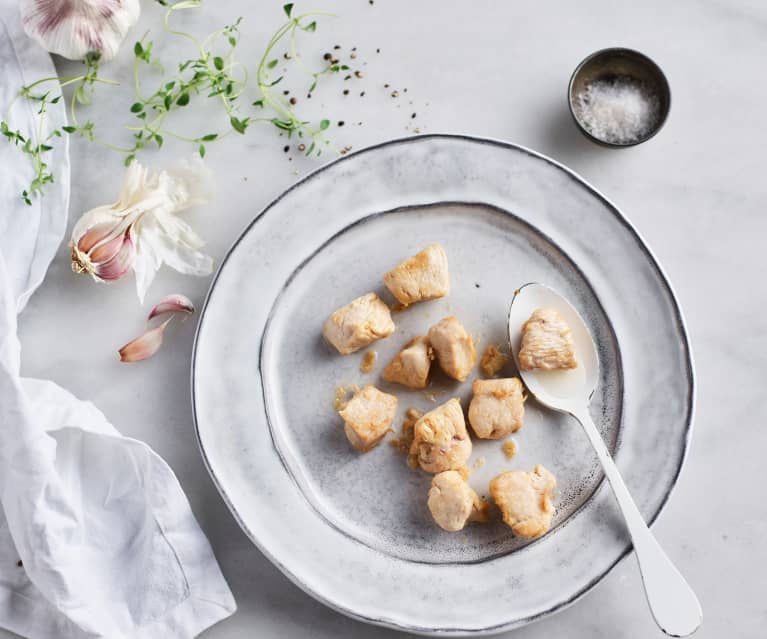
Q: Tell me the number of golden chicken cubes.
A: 10